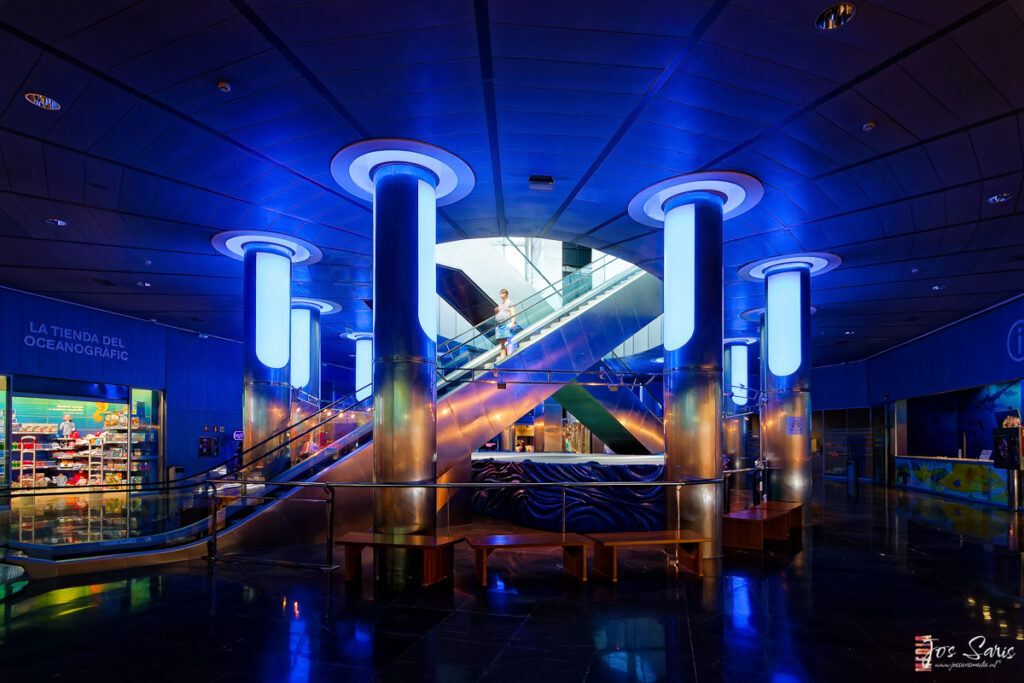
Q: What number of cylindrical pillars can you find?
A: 8